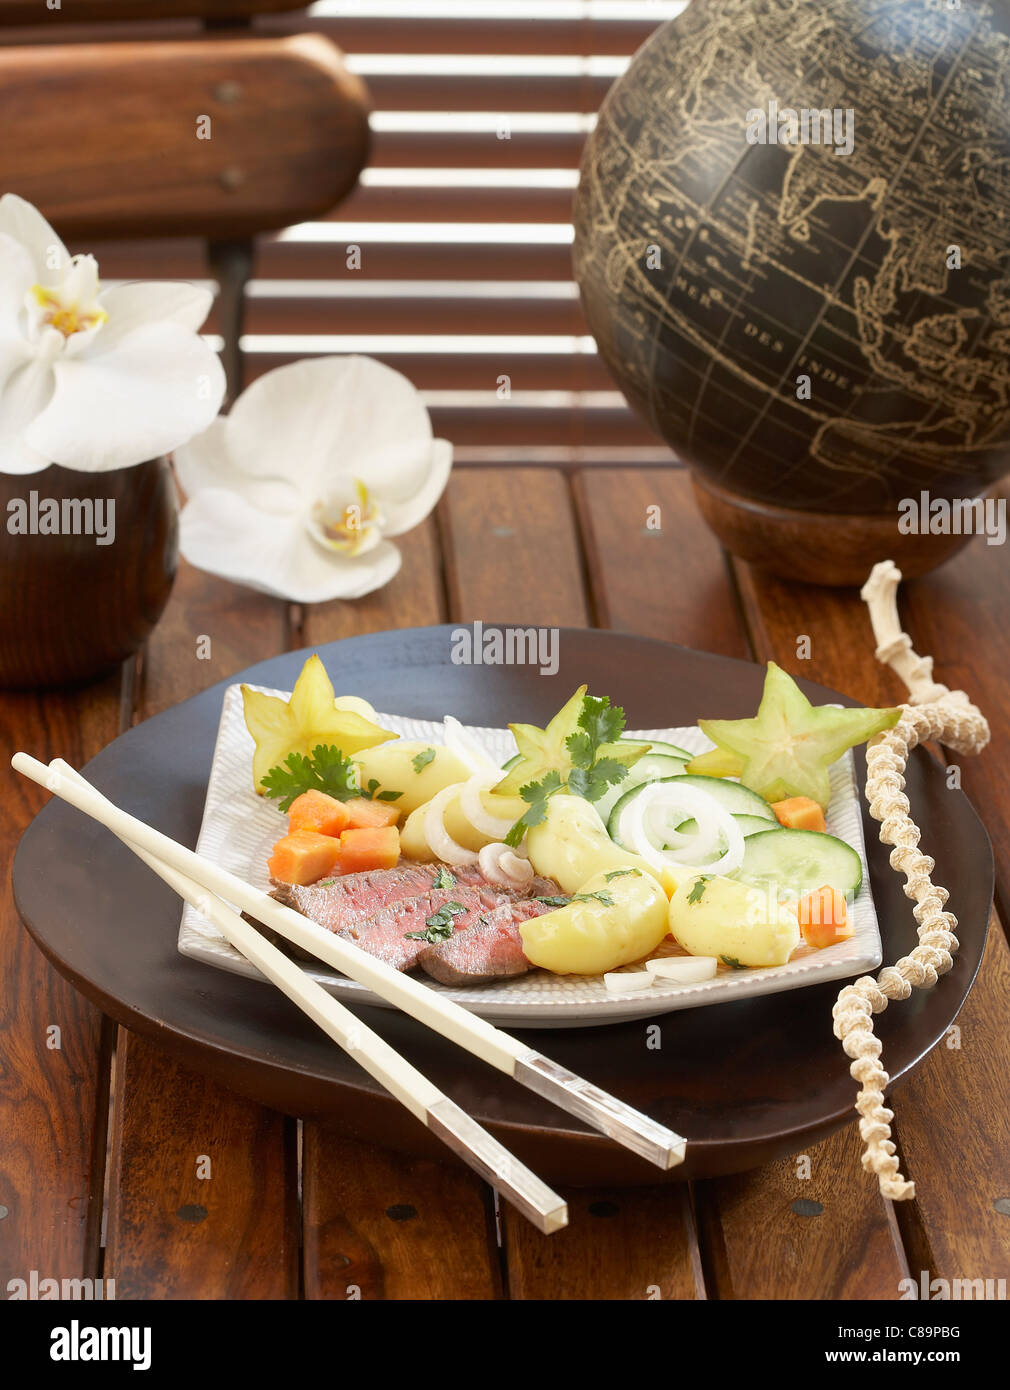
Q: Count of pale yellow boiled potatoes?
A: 5